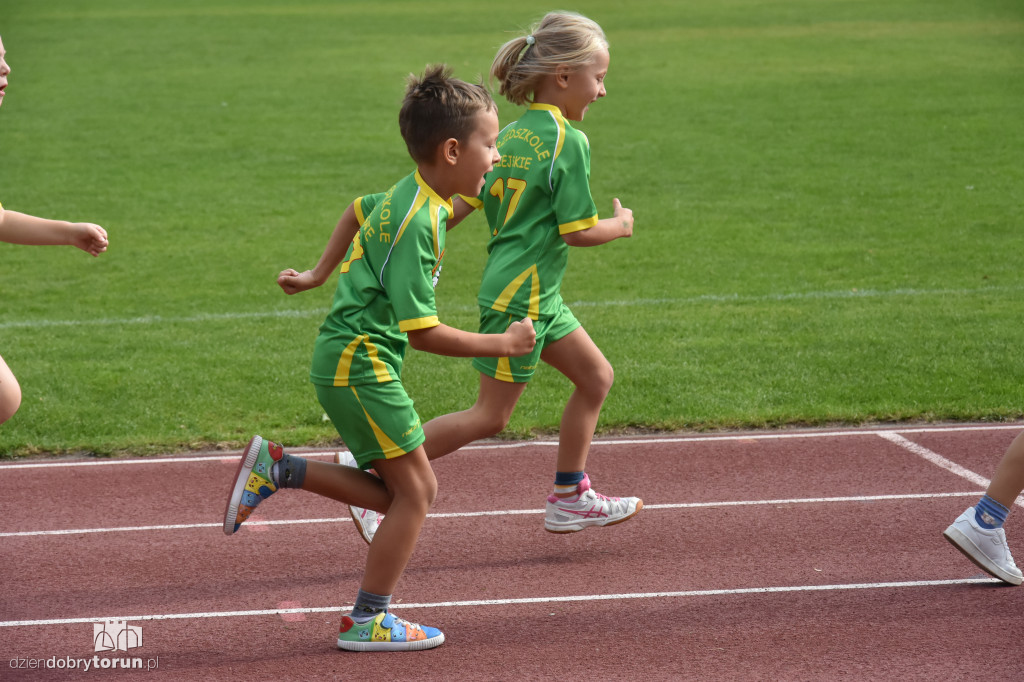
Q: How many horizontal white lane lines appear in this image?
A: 3